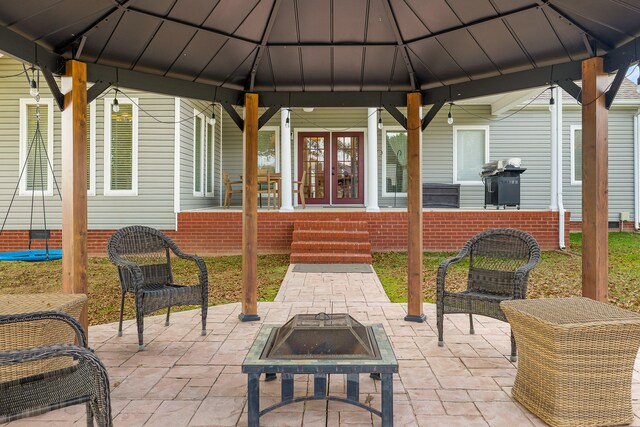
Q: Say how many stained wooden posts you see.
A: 4